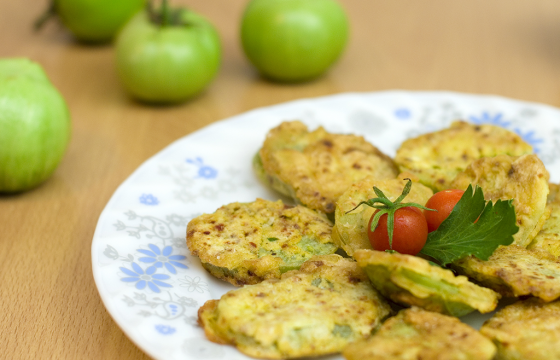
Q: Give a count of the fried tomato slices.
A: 11